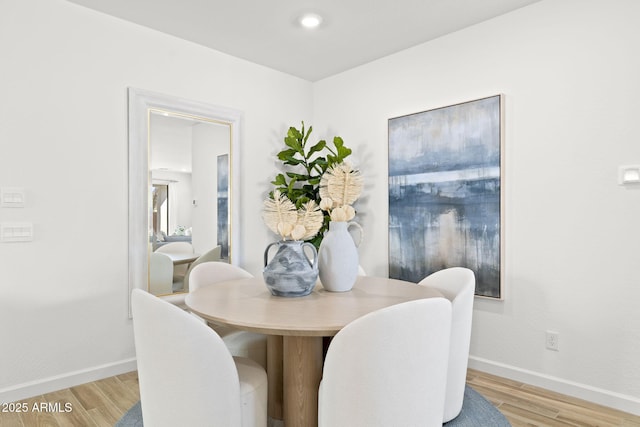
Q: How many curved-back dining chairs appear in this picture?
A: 5